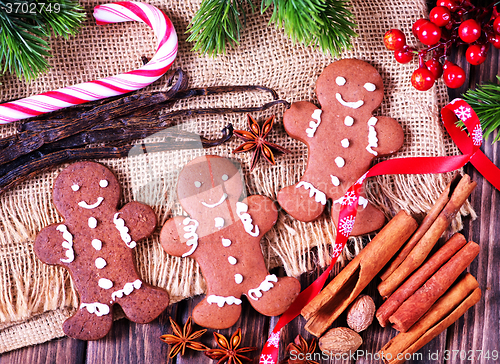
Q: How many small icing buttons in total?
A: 12